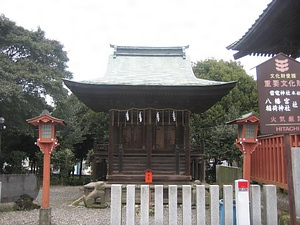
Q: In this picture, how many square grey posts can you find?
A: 11